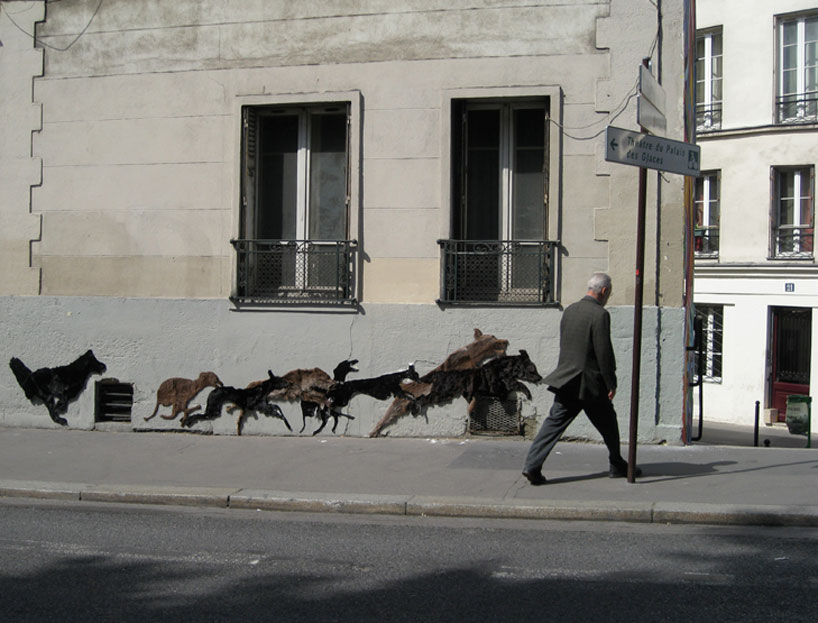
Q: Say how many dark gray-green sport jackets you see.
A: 1